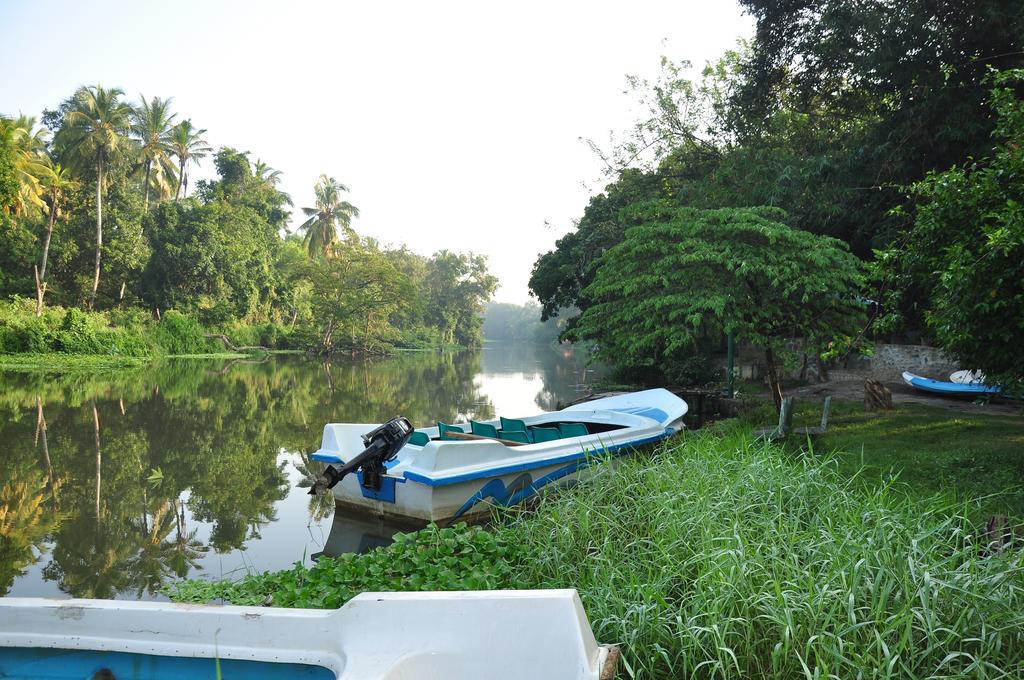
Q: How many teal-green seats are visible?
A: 7